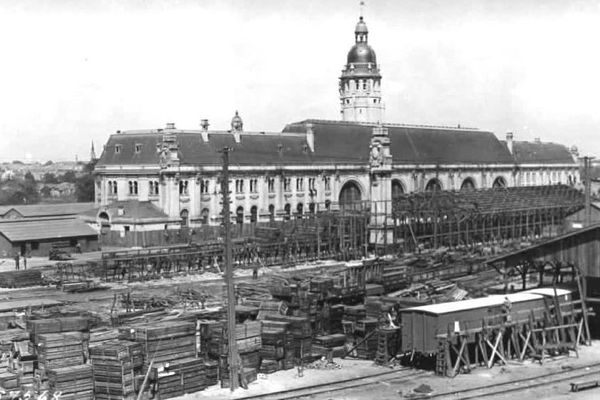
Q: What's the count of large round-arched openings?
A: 5